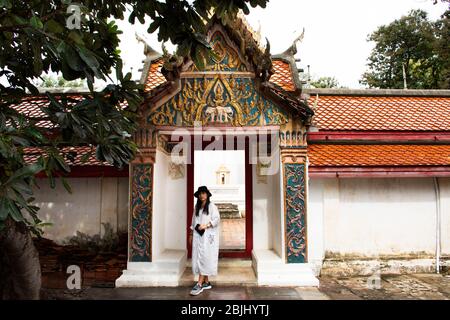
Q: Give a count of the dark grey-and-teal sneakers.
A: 2